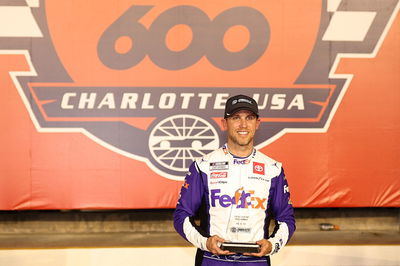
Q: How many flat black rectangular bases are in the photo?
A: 1